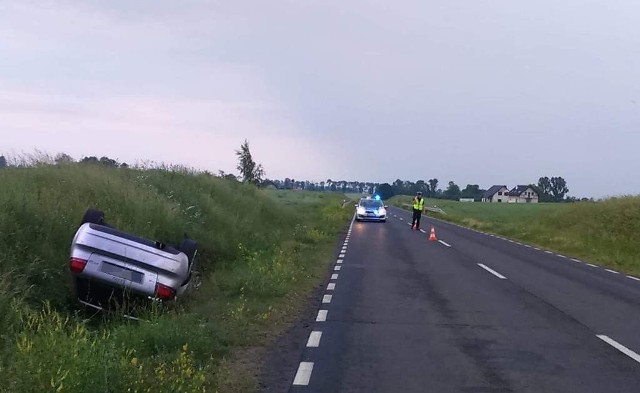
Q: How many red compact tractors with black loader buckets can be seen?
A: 0